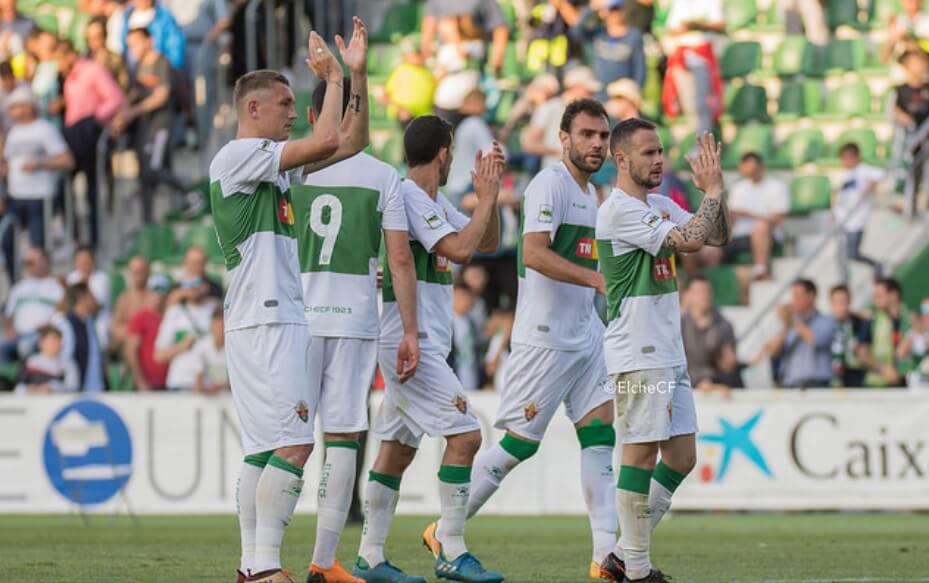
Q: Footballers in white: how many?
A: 5